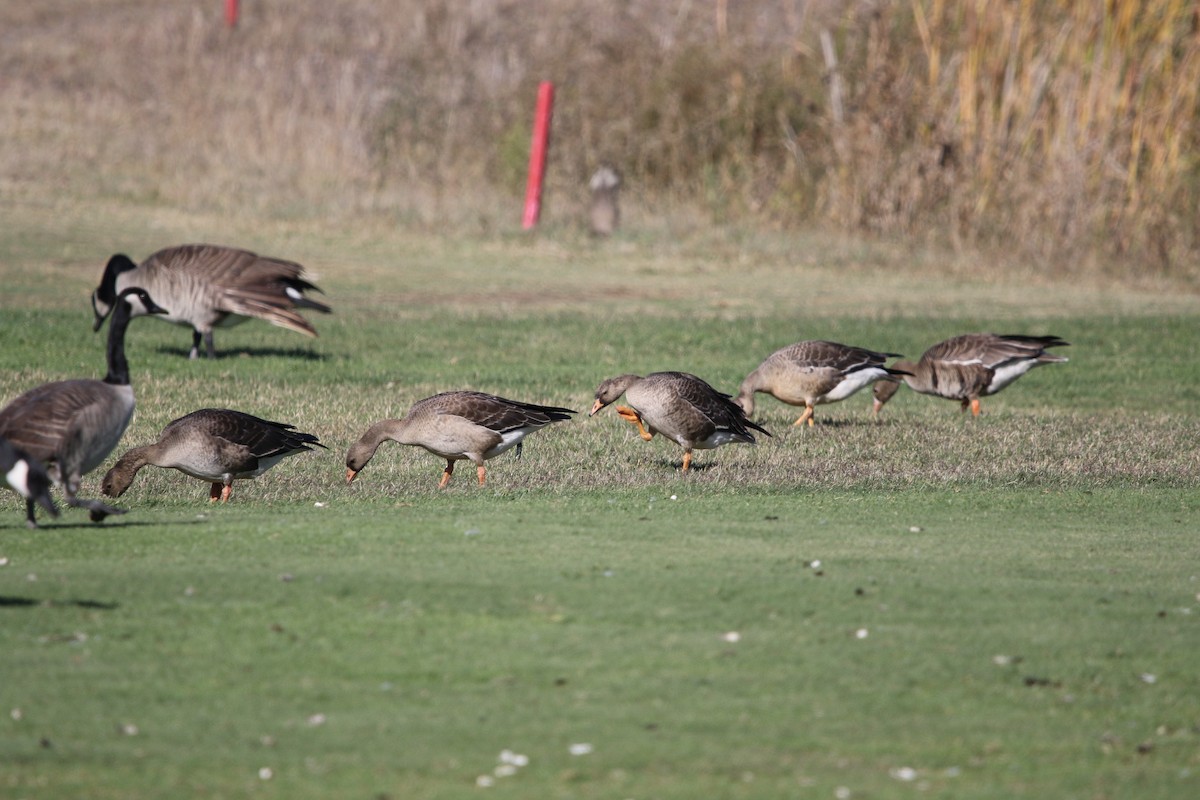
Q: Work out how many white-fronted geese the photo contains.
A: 5